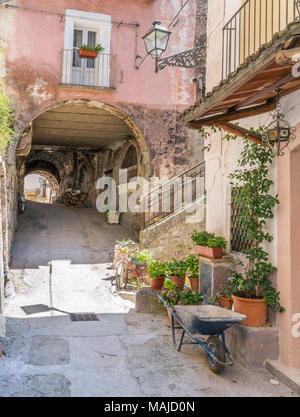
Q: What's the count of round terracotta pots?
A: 6